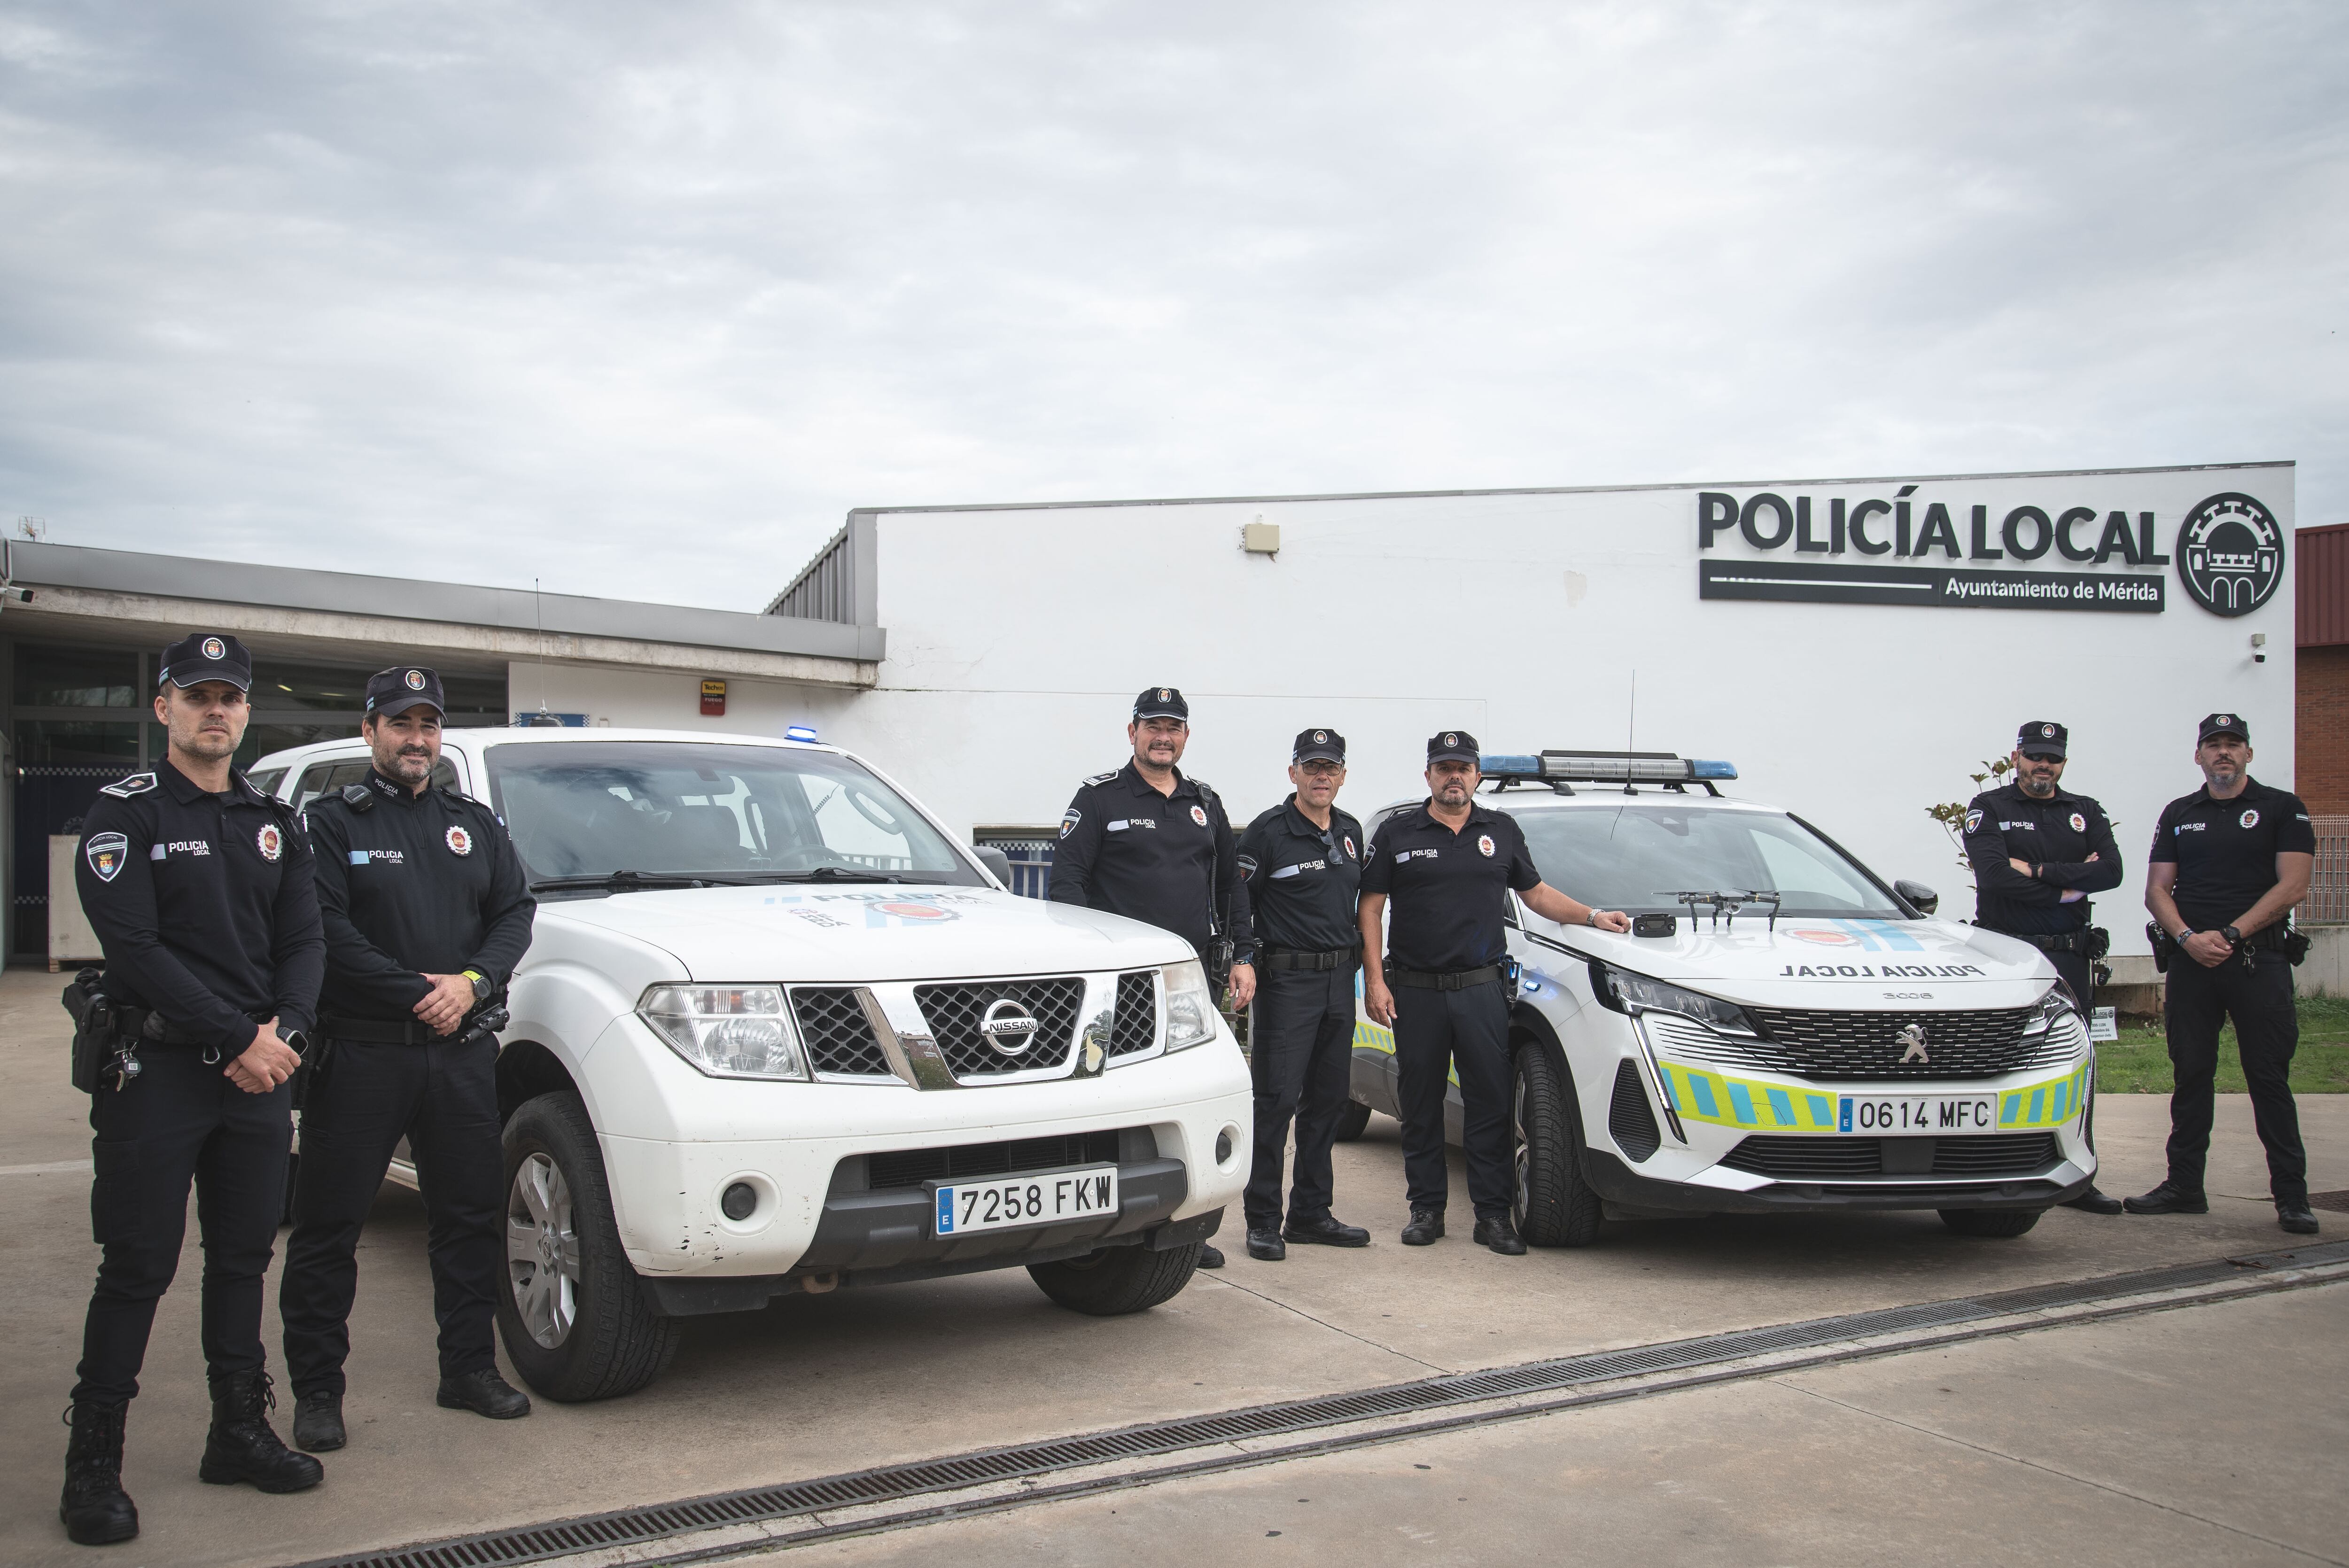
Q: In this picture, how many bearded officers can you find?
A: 6